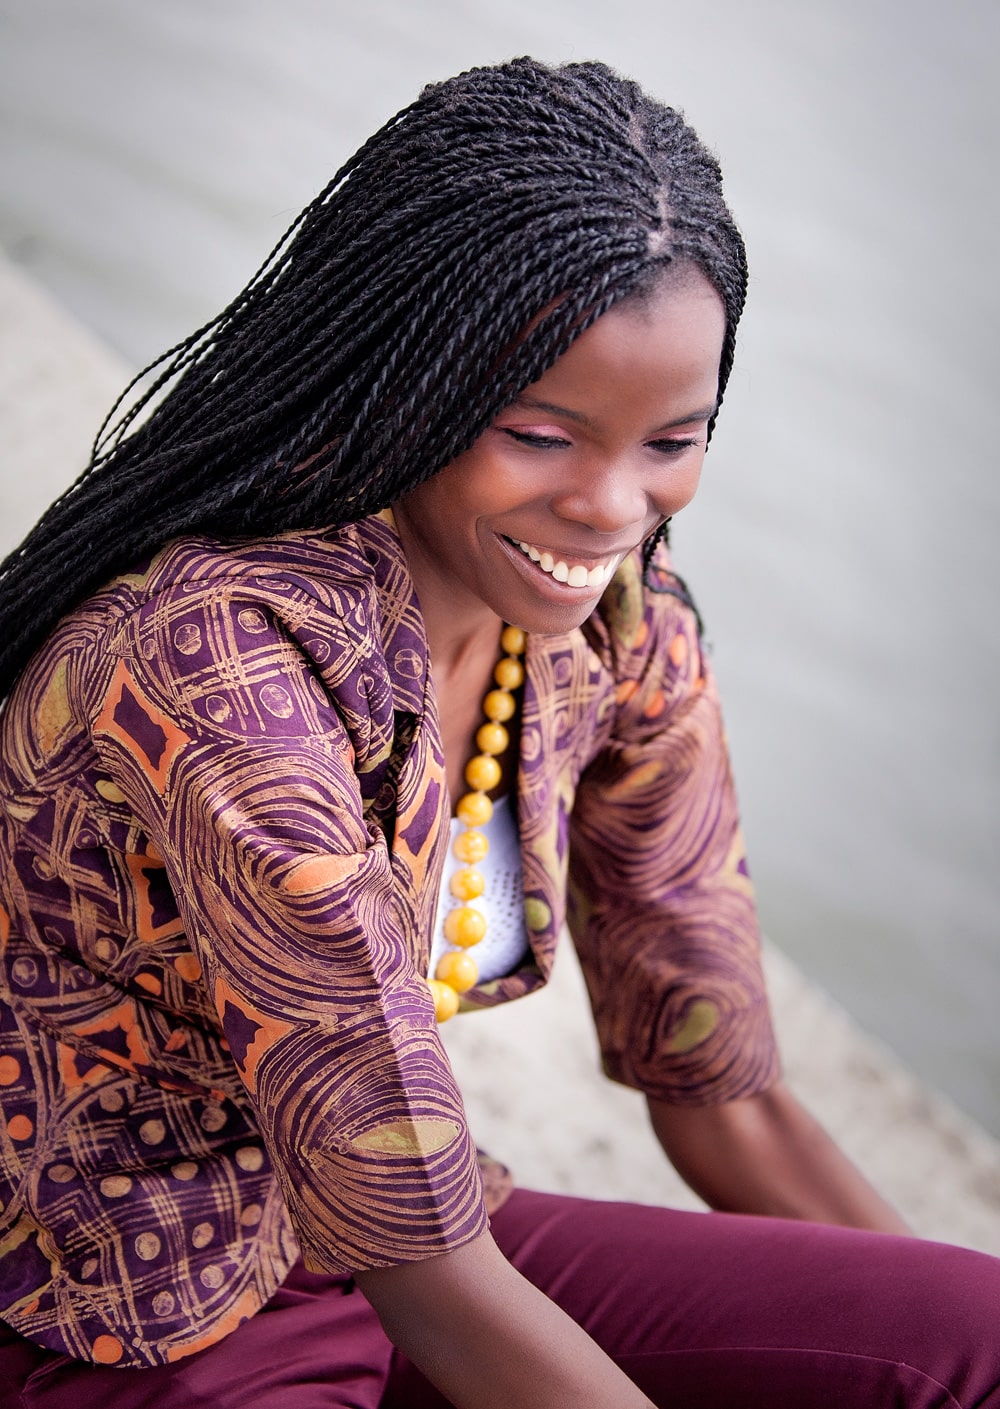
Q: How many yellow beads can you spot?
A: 11